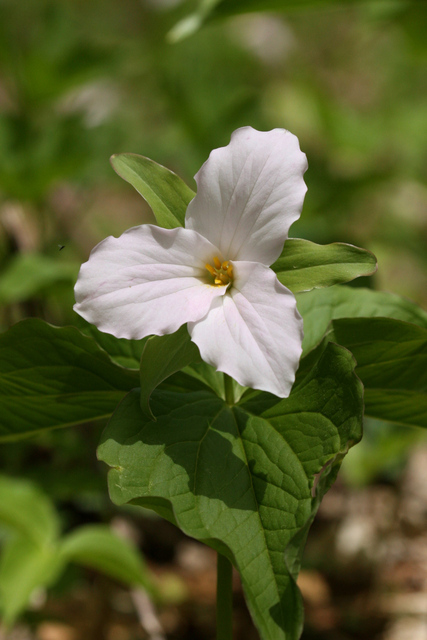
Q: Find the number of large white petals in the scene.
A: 3